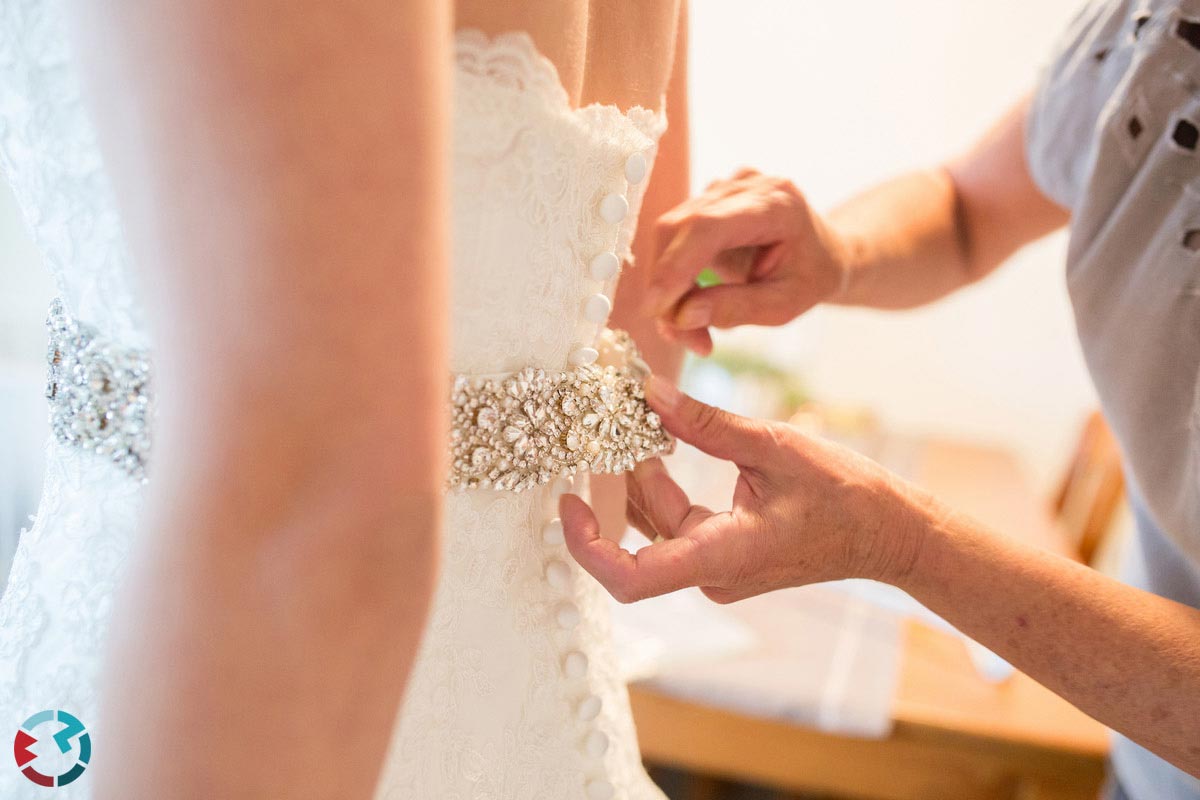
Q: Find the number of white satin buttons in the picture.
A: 13